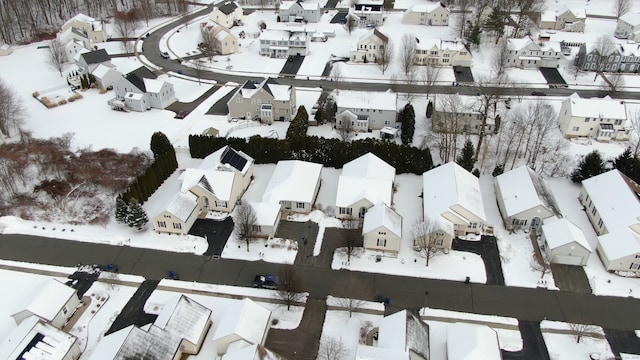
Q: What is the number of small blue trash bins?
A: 6